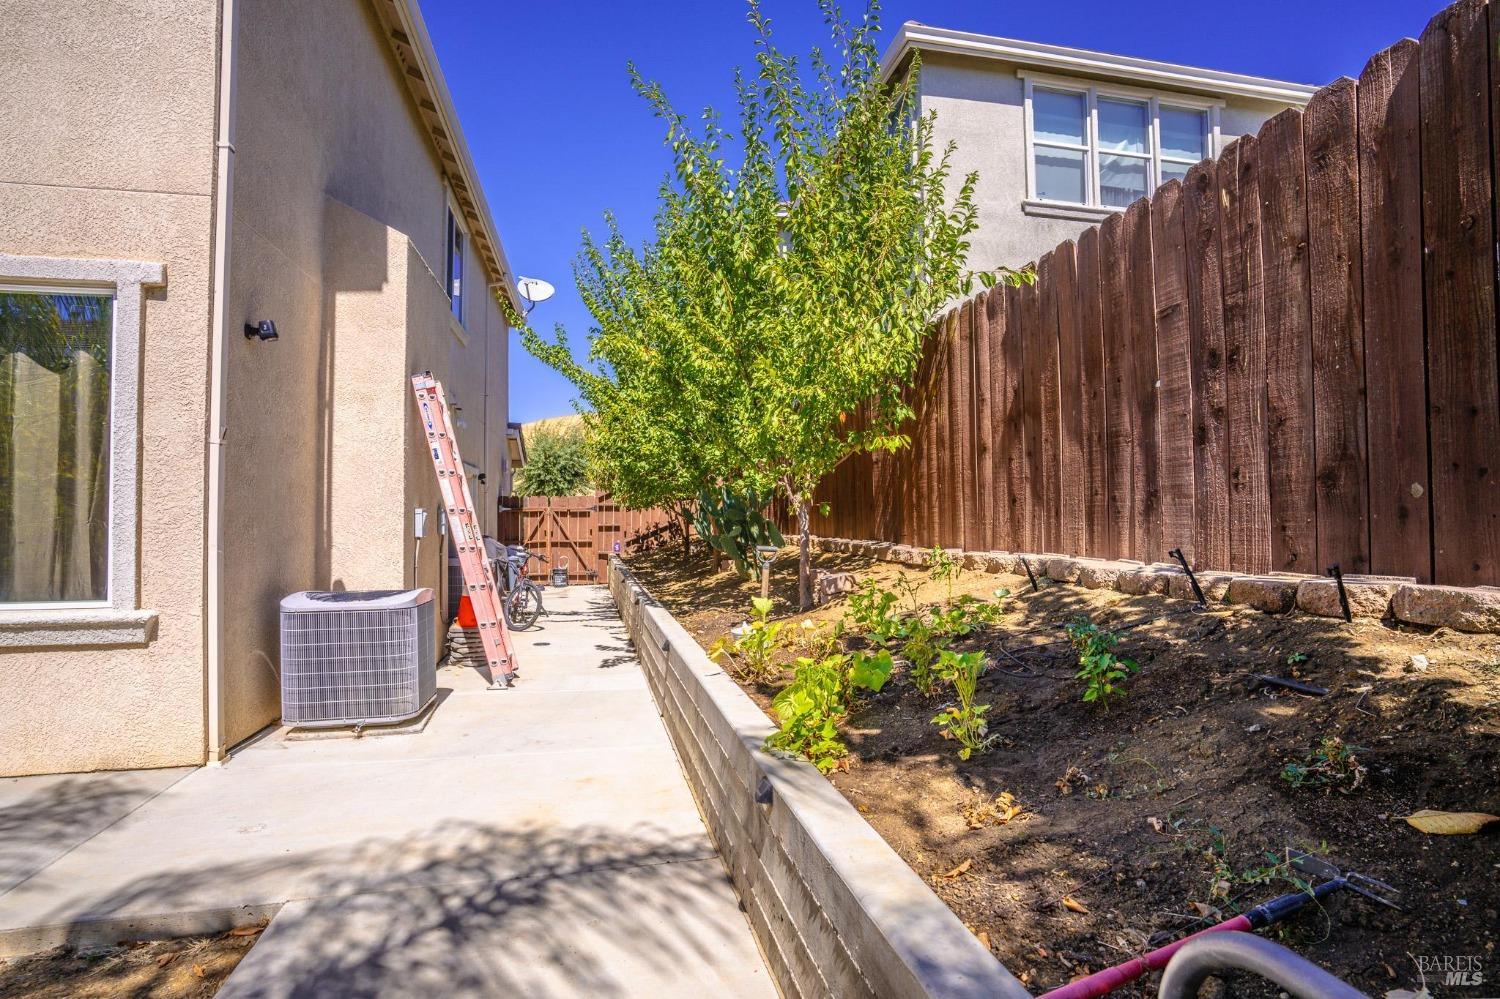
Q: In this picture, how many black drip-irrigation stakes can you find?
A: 3